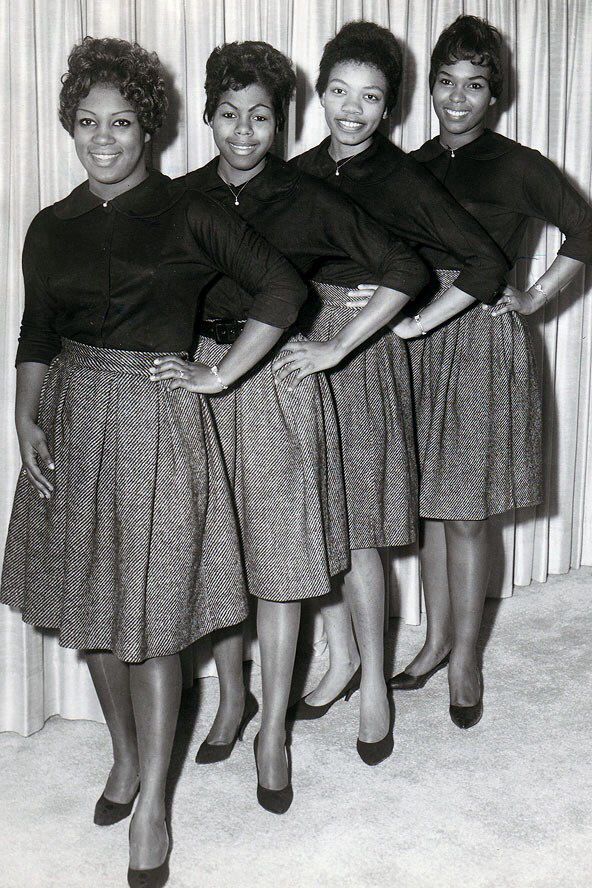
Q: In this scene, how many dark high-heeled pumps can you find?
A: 8